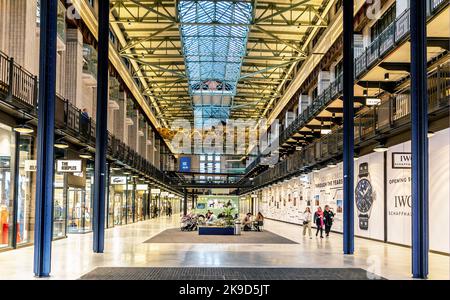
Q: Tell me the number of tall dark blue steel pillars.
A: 4